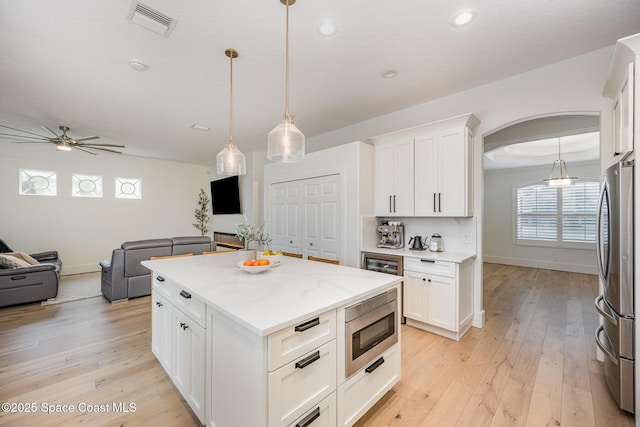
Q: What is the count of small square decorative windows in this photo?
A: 3